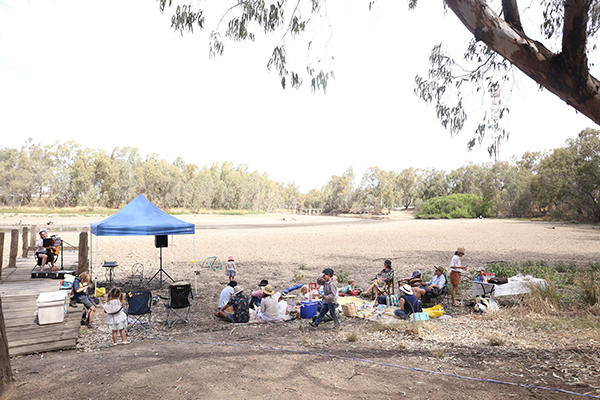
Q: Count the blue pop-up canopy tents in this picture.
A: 1